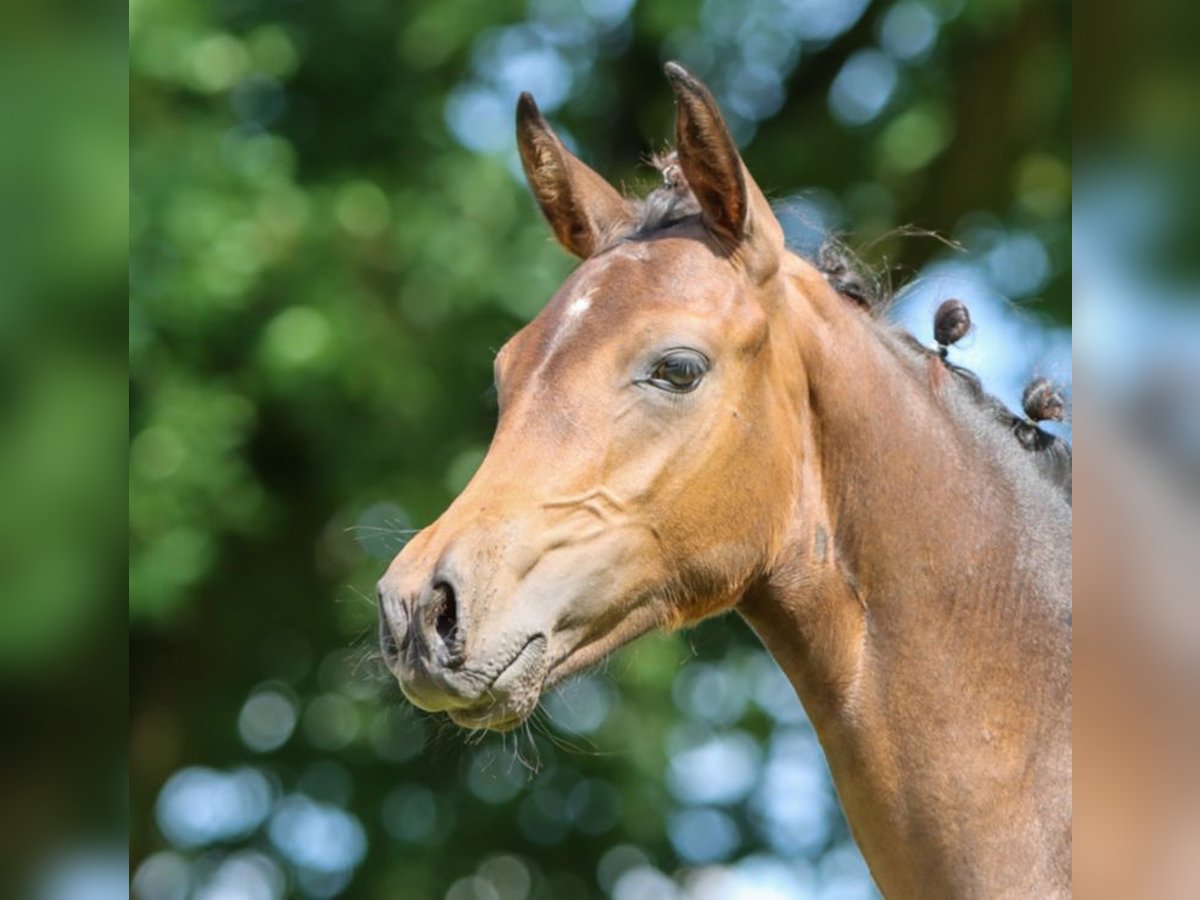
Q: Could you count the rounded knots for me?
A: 2